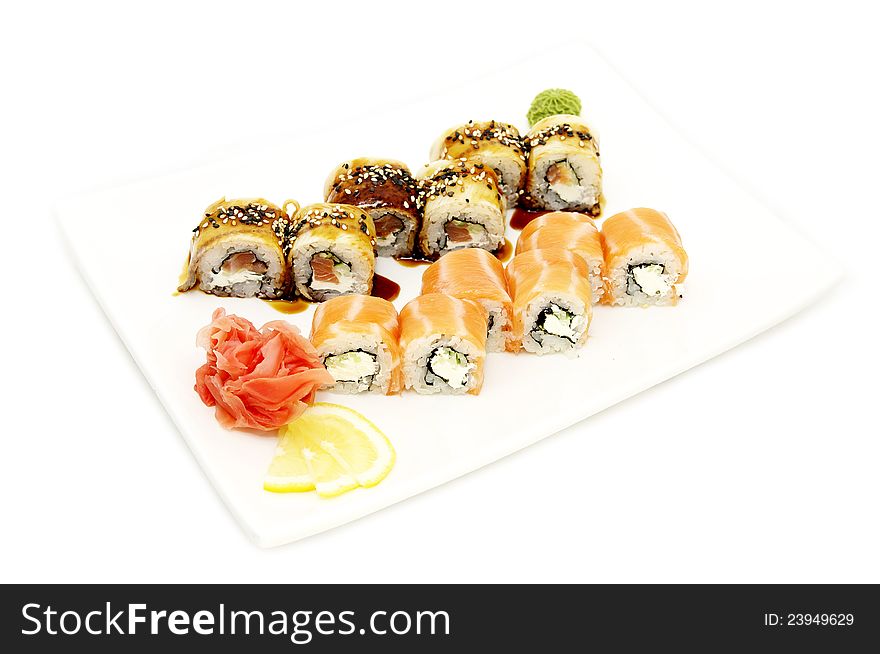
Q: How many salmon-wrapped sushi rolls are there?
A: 6